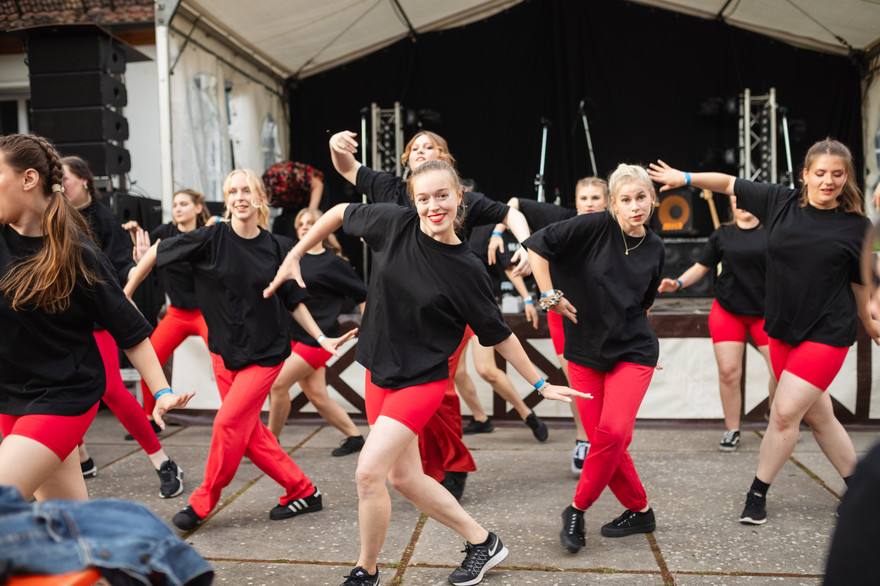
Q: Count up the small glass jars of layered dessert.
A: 0